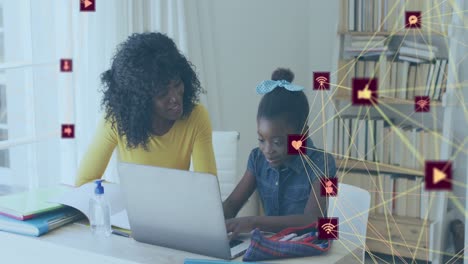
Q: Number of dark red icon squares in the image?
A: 11